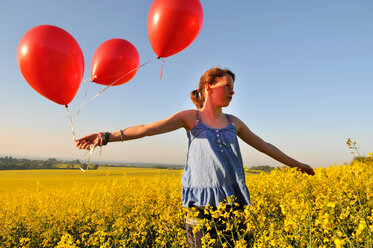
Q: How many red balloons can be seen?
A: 3